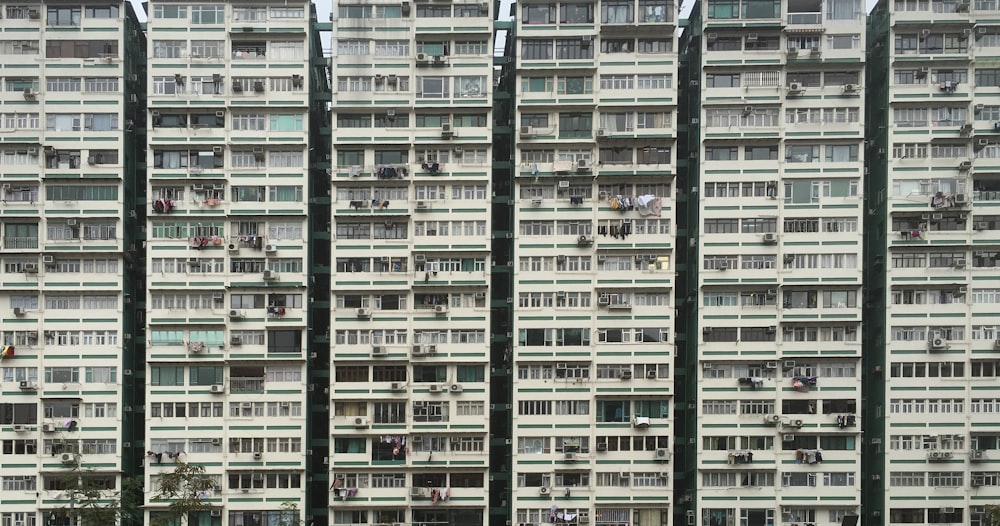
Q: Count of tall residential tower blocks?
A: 6